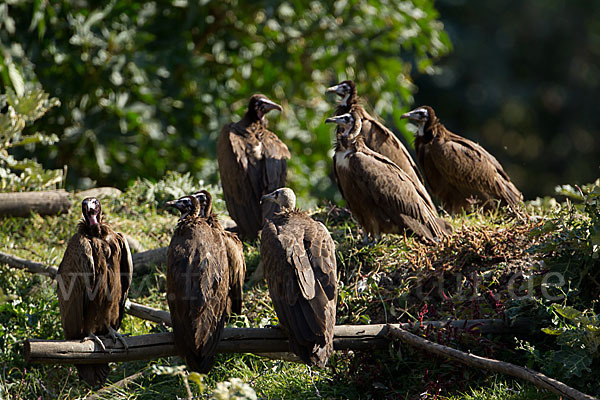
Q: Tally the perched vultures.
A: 8